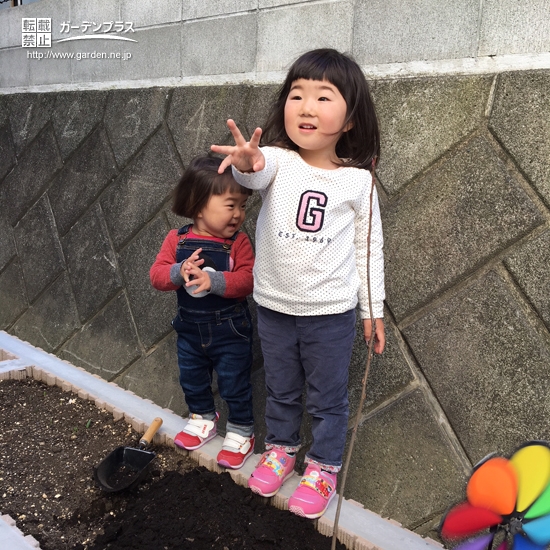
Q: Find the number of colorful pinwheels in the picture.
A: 1